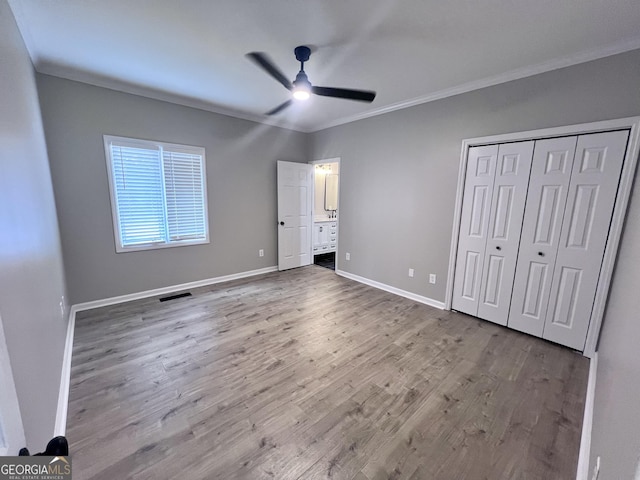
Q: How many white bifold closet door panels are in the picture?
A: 4